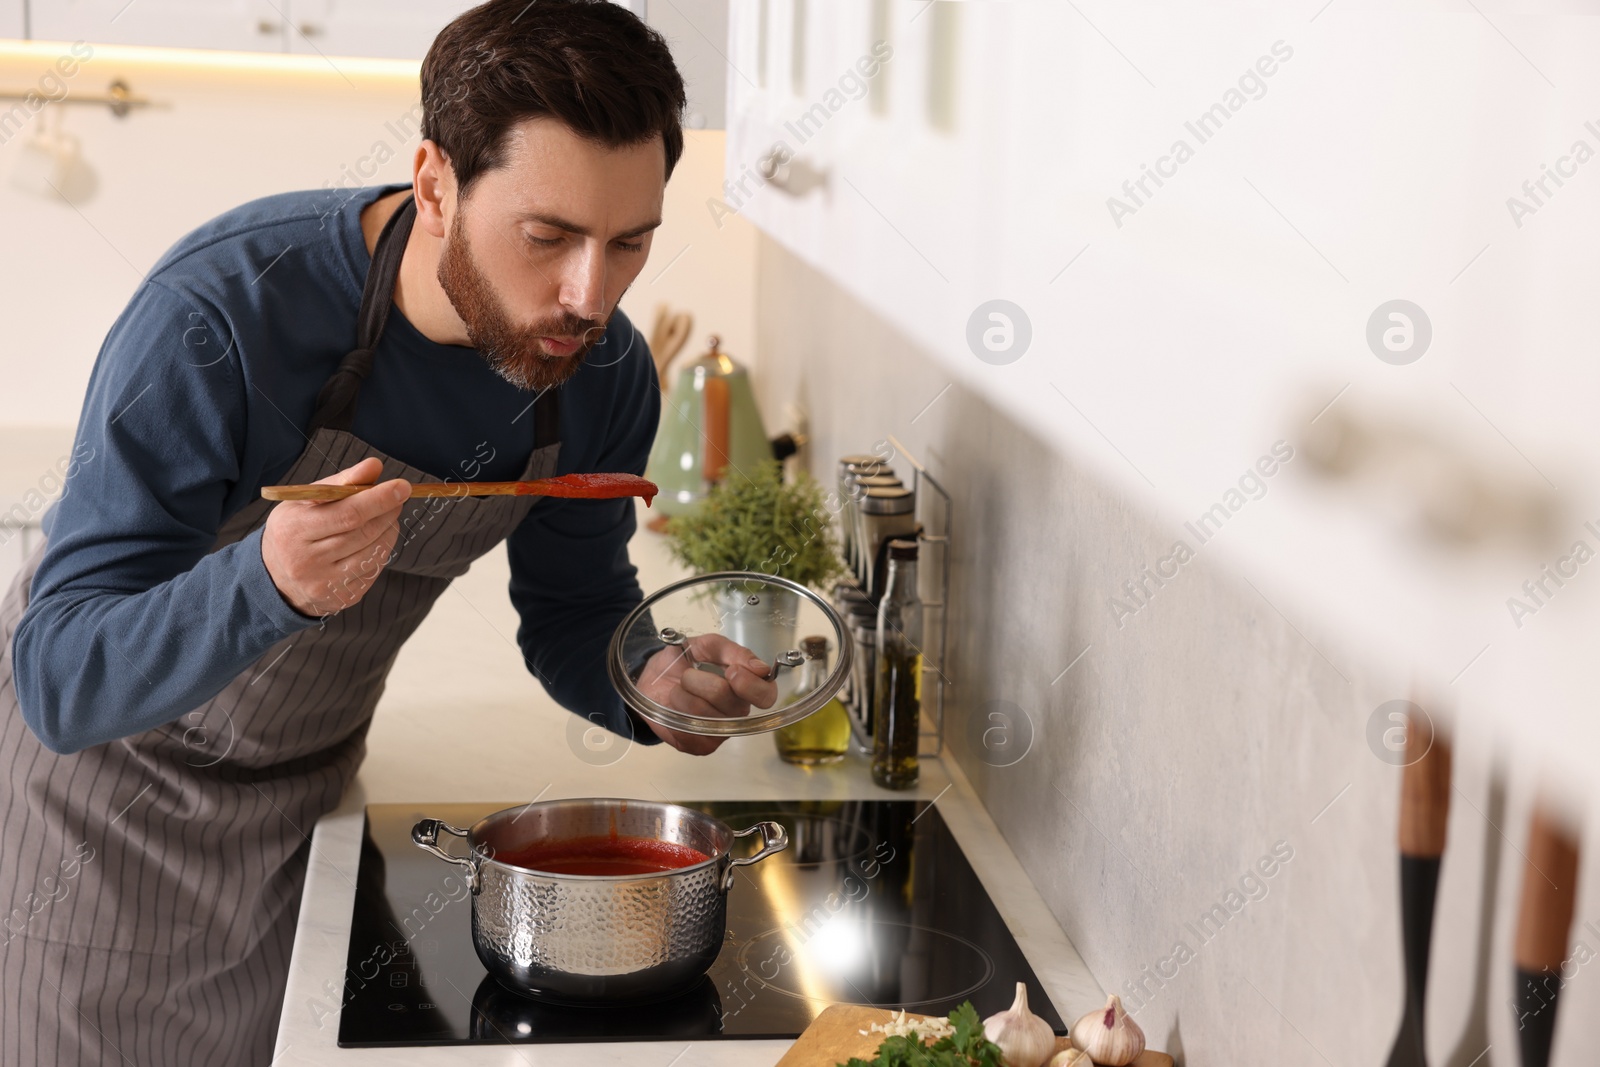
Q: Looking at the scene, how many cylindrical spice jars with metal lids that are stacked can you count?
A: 8